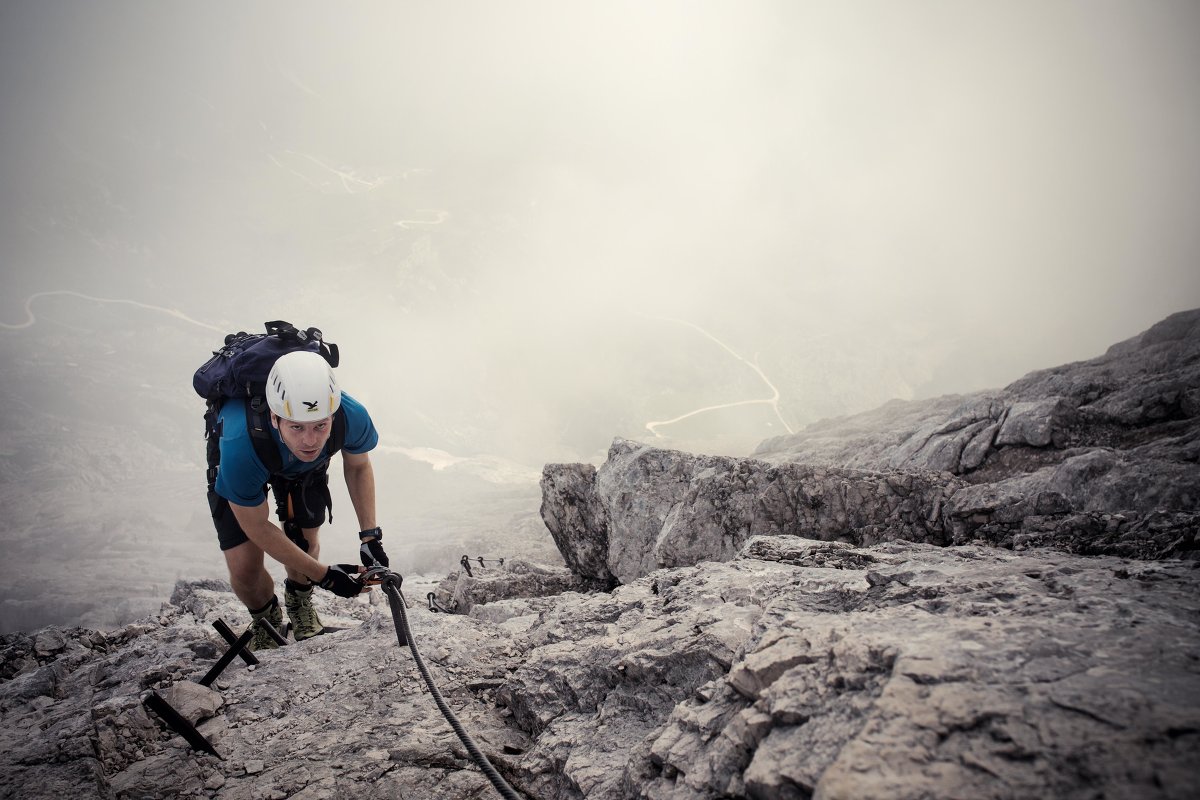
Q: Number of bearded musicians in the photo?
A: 0